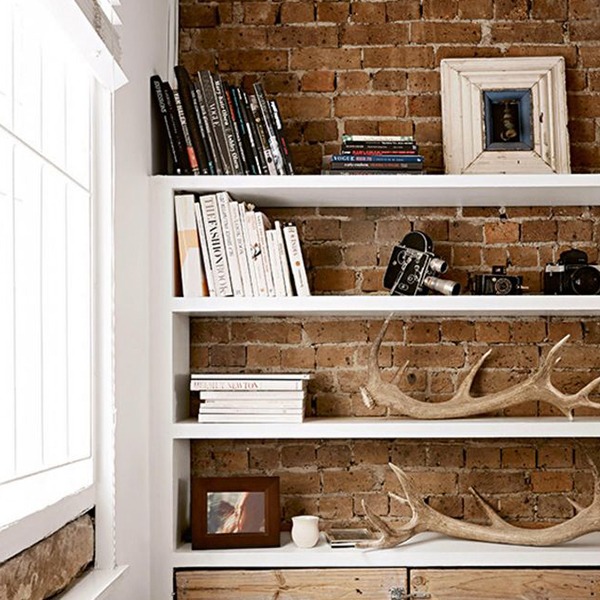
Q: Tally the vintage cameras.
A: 3